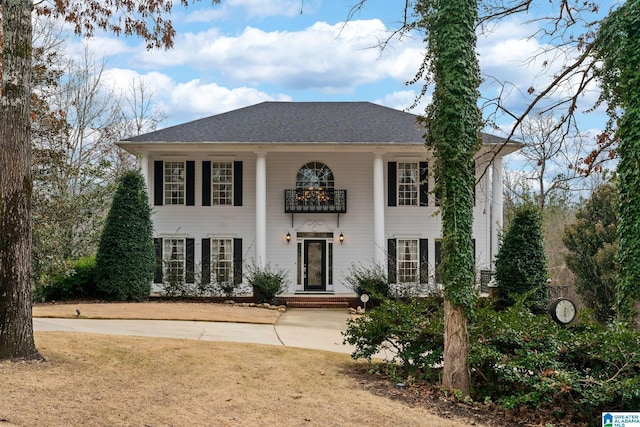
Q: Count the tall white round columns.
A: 4